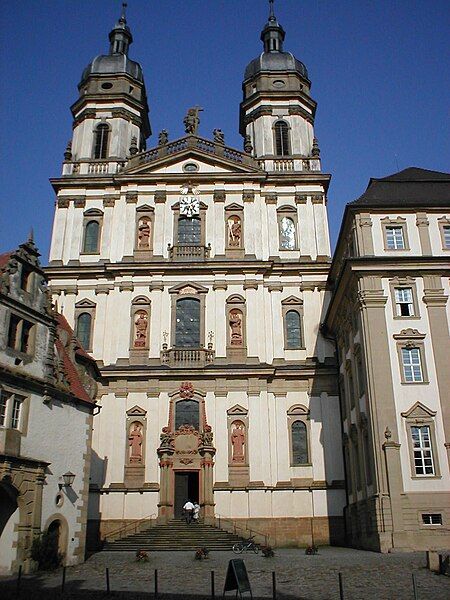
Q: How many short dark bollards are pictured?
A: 8